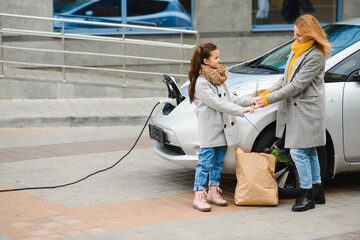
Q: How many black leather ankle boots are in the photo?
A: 2